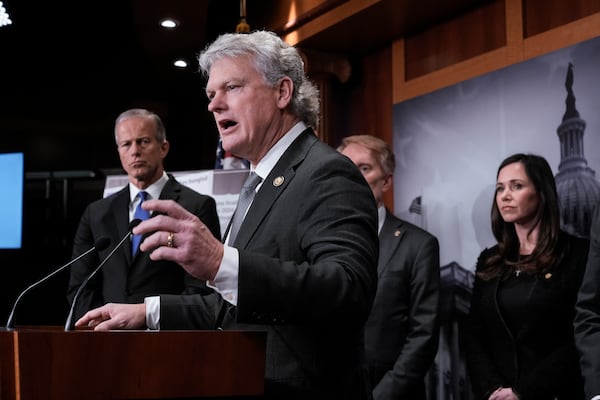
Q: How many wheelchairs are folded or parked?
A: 0